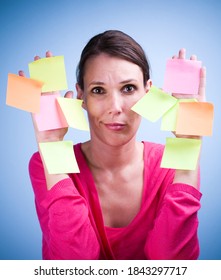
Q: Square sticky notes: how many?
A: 10